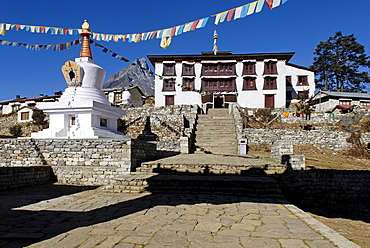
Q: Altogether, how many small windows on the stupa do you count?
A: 2